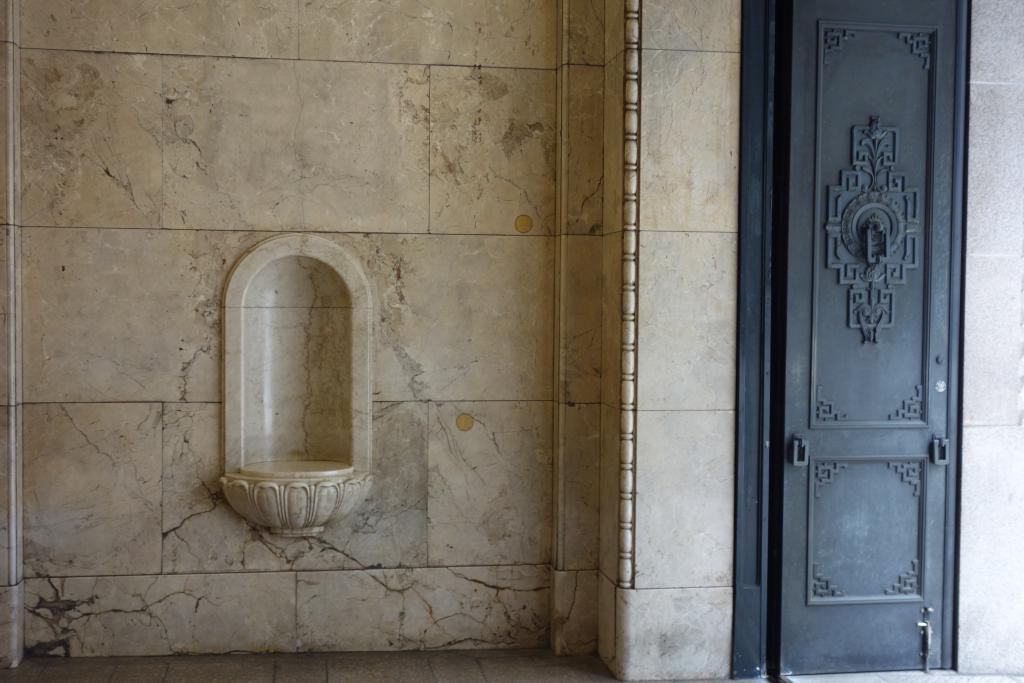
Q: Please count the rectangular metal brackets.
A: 2